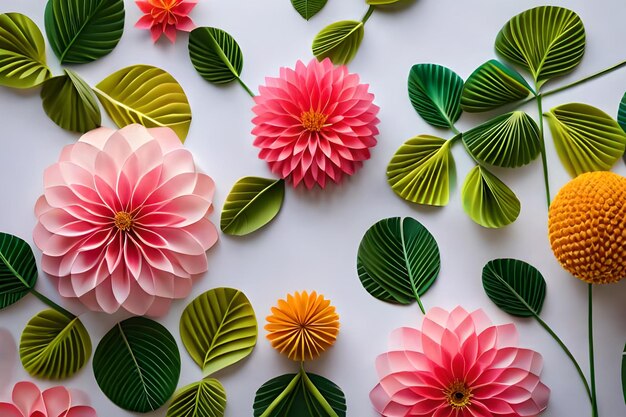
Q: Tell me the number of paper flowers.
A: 7